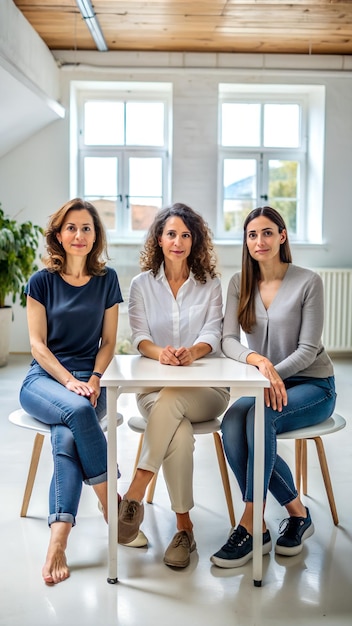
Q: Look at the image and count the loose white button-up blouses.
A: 1